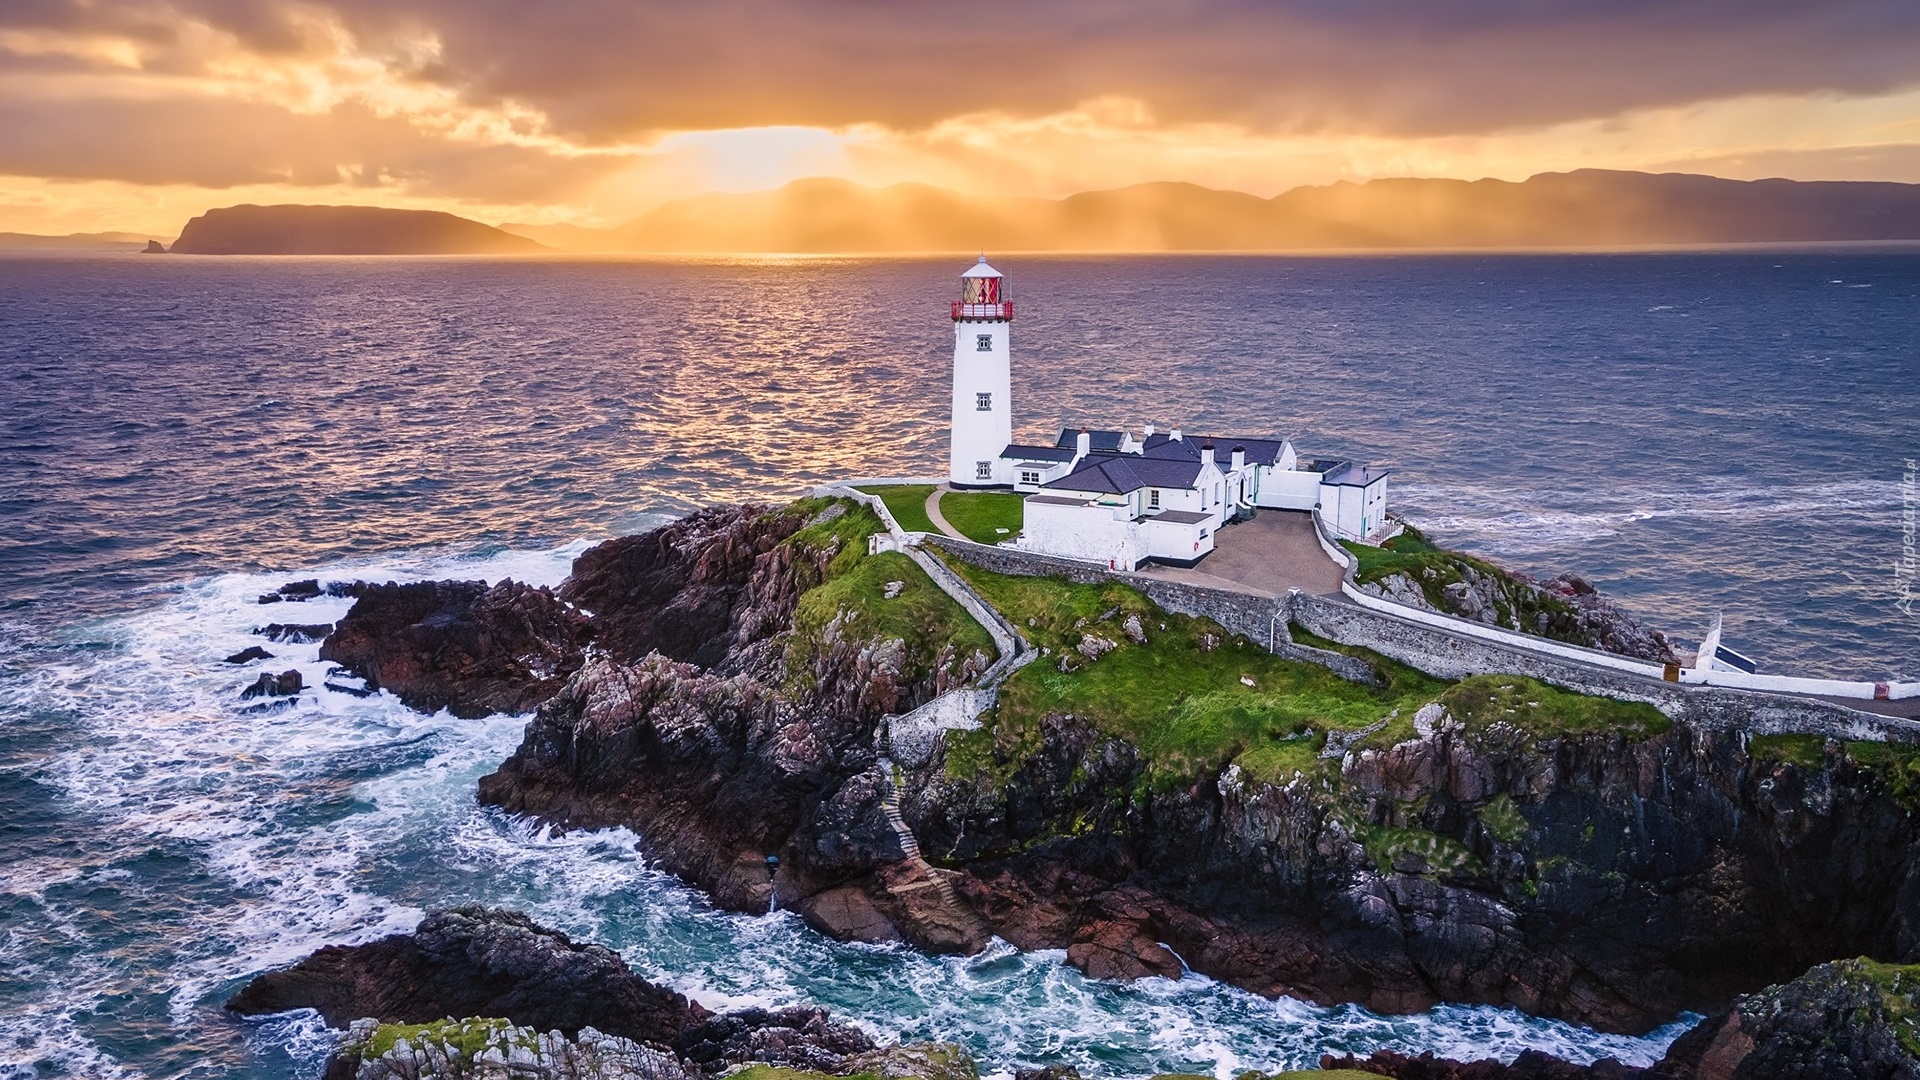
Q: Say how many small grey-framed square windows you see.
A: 3